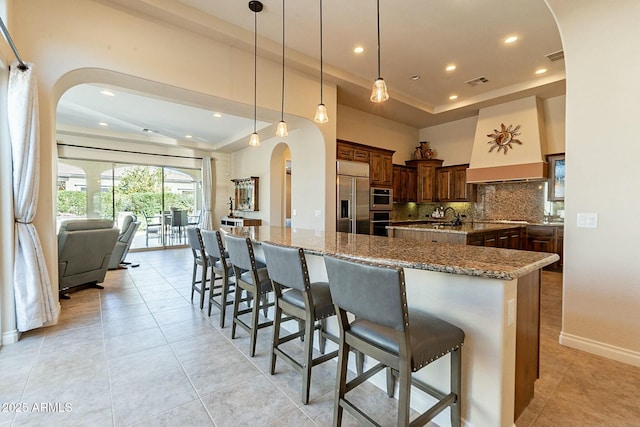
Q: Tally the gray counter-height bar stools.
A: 5